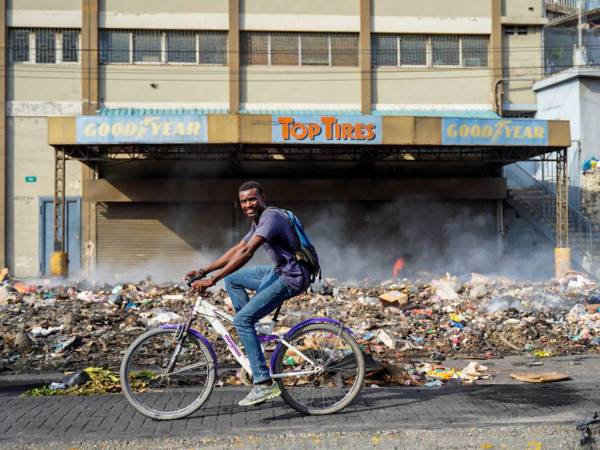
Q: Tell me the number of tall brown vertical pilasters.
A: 5